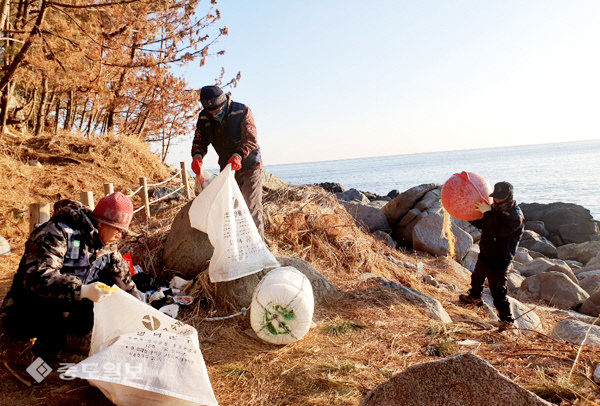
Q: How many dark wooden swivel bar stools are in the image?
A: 0